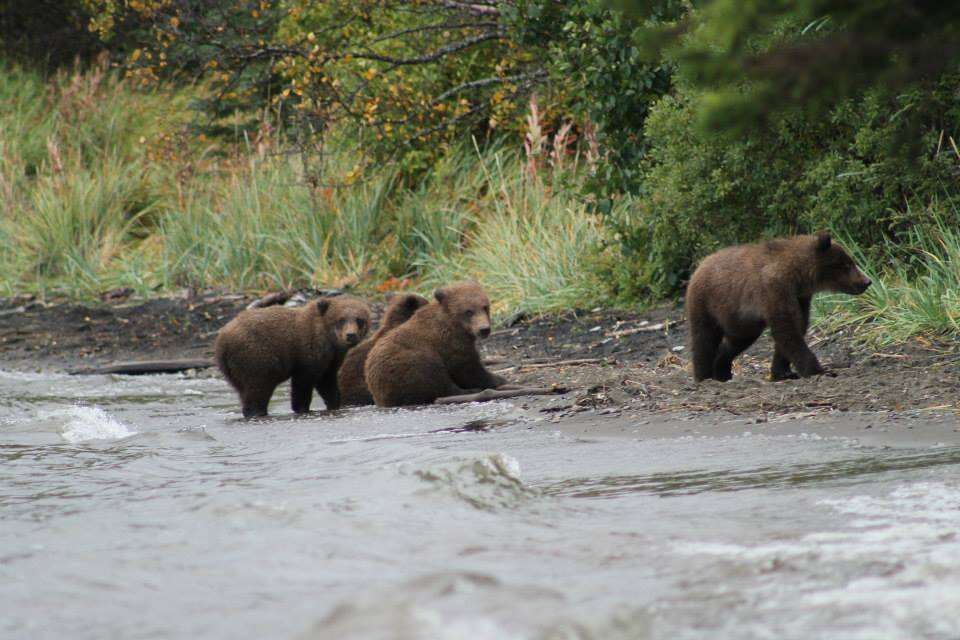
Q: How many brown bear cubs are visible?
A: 4